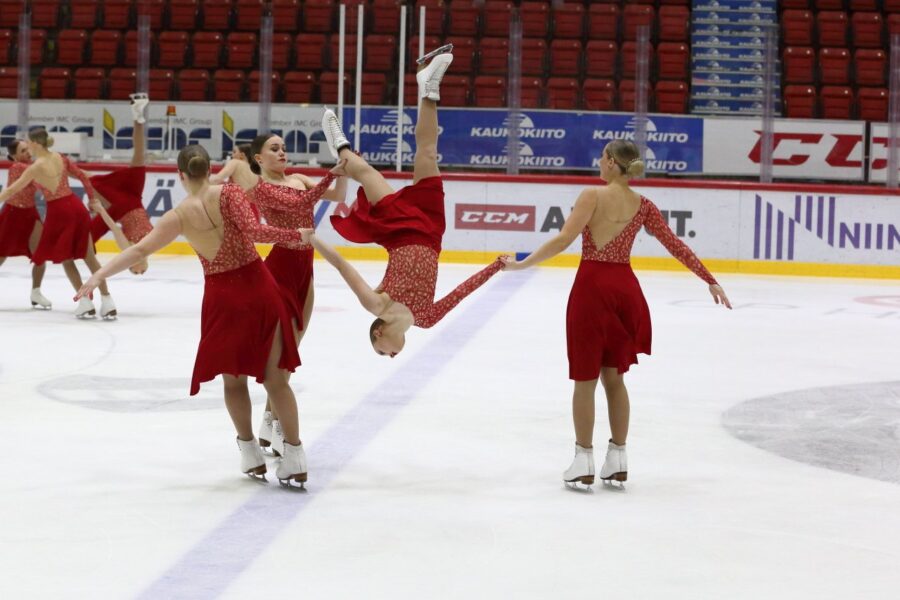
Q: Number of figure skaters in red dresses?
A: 8